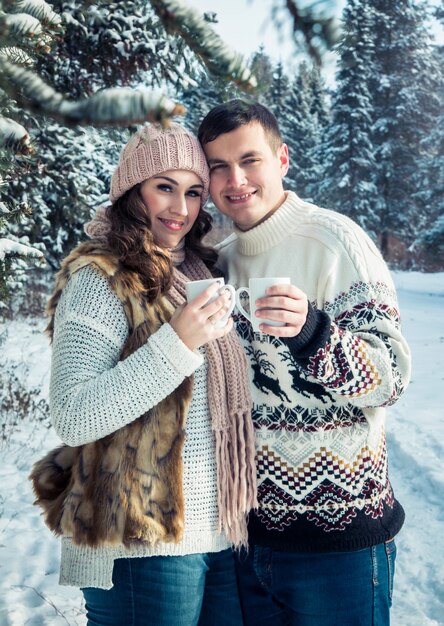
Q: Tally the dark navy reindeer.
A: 2